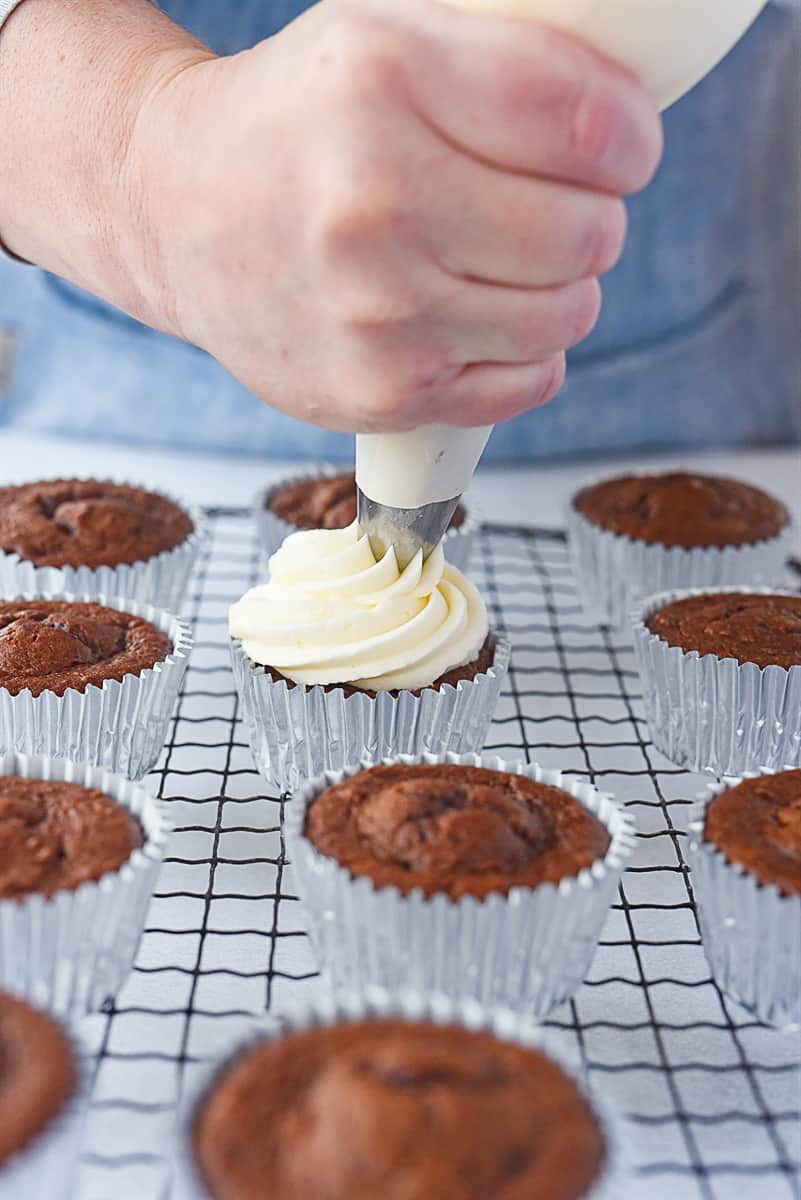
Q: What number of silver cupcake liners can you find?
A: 11